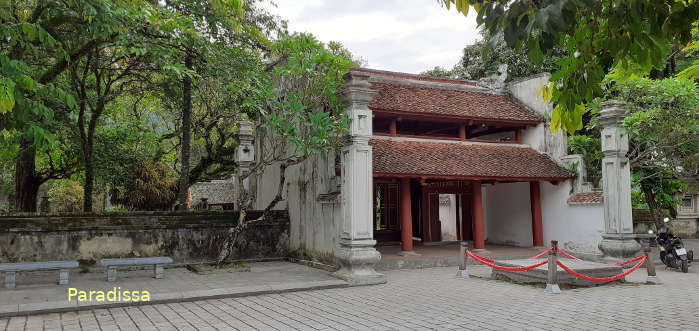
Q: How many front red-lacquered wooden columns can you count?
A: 3